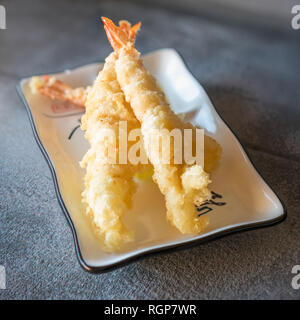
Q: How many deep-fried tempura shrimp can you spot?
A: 3